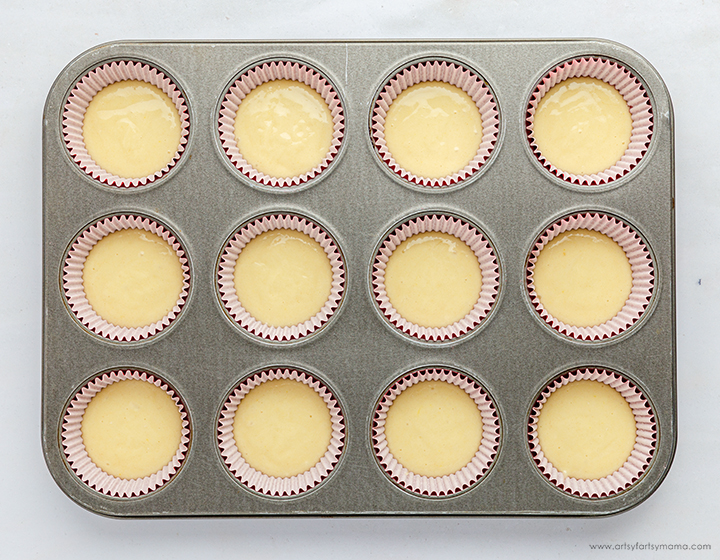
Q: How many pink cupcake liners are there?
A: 12